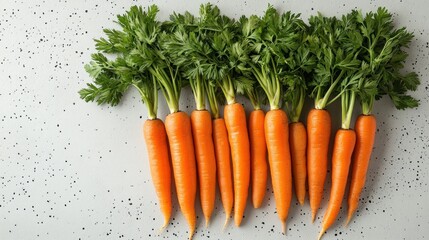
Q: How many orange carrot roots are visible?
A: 11